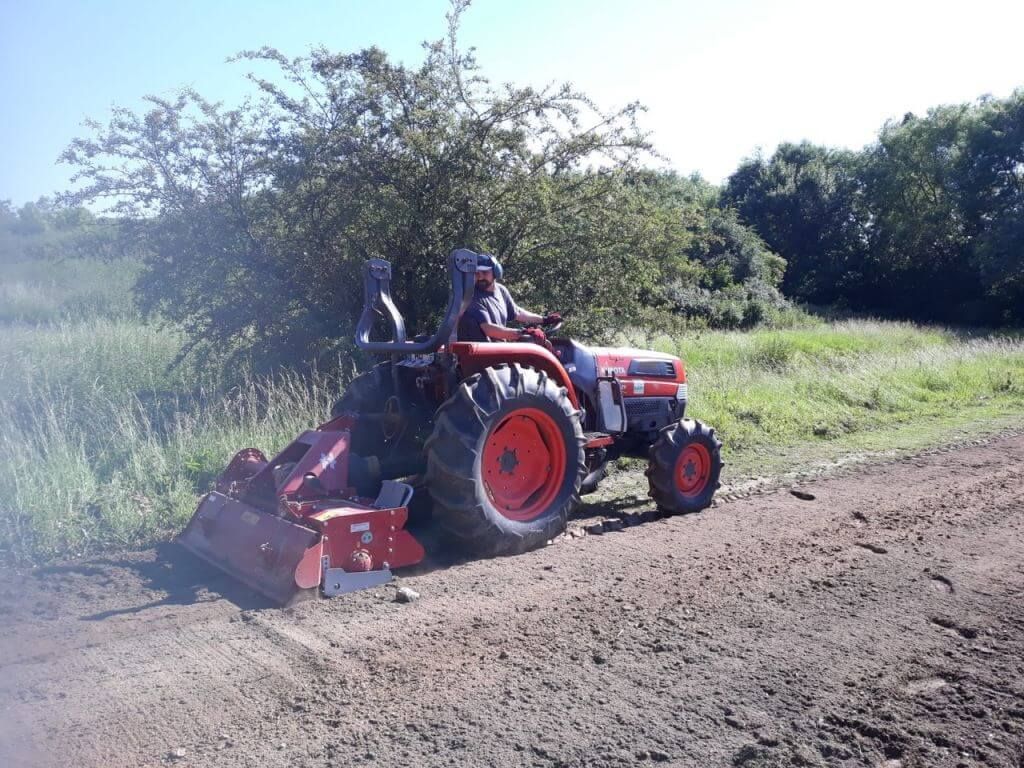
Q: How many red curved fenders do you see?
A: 1